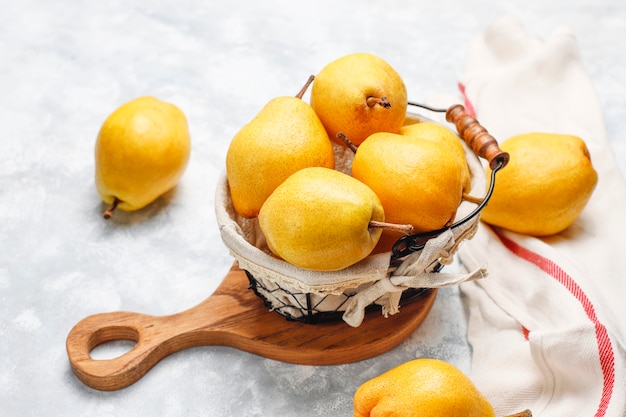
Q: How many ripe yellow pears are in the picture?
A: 8